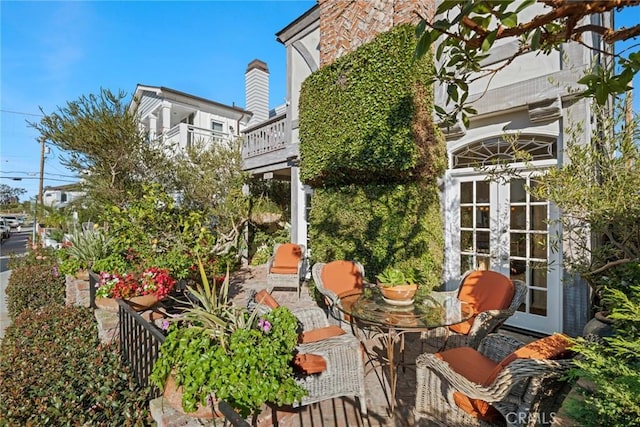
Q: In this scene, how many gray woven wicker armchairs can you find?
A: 5